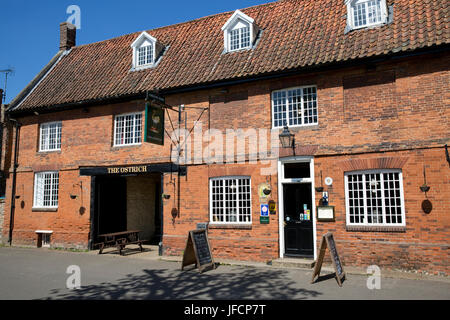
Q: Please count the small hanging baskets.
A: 6